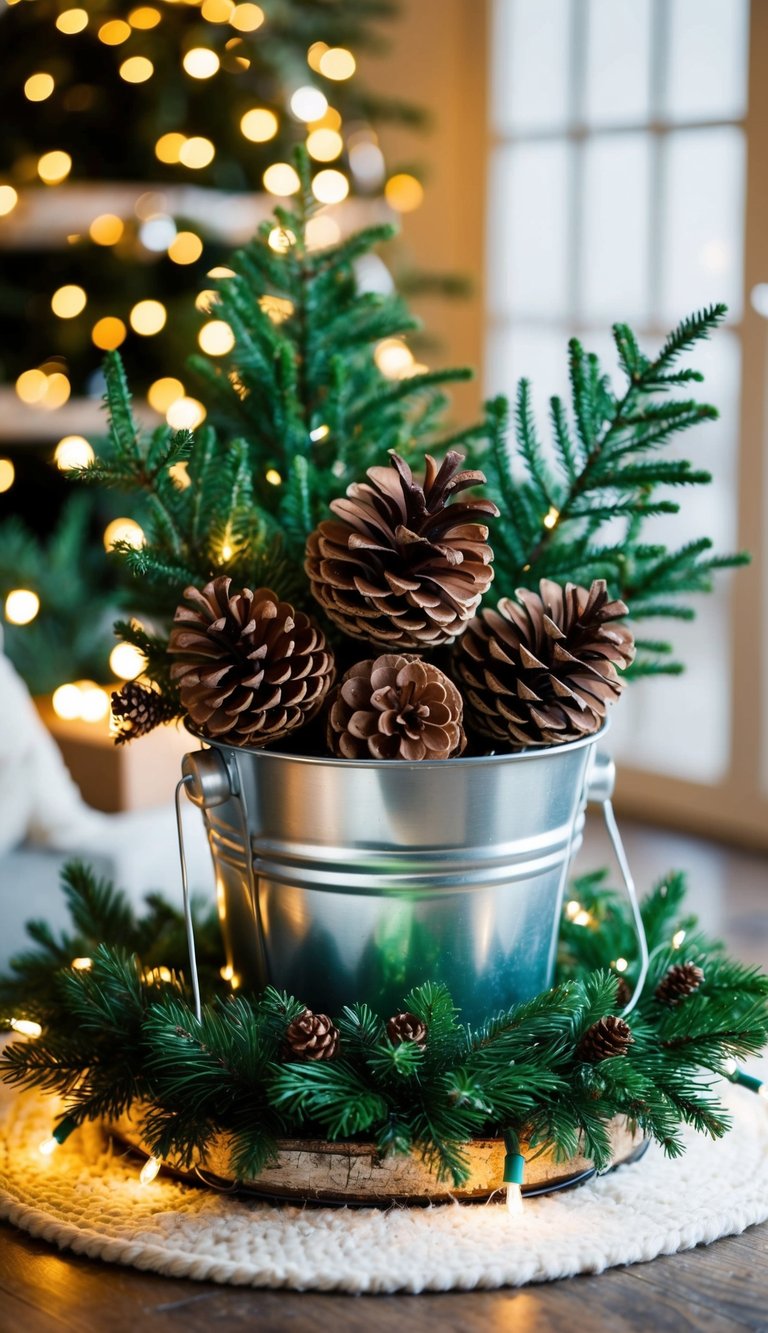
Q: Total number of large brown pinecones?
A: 4